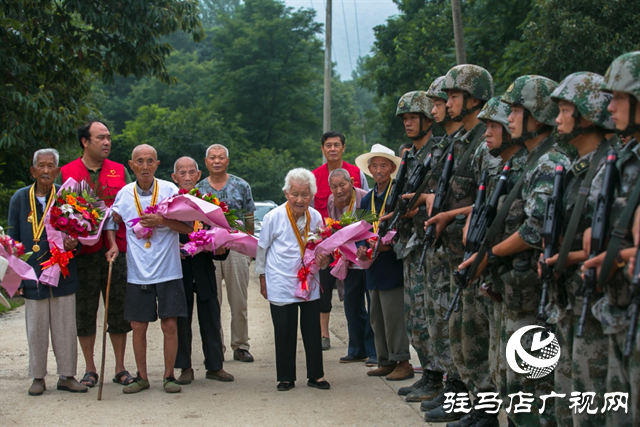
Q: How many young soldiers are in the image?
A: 7